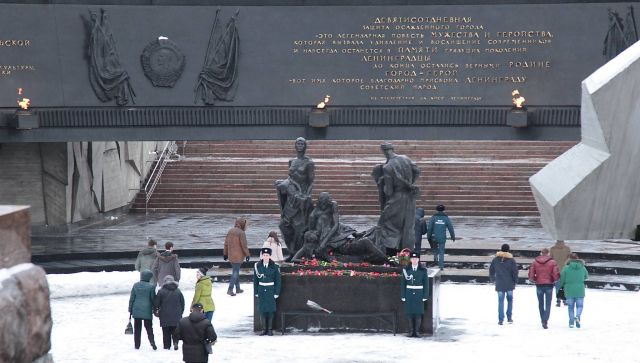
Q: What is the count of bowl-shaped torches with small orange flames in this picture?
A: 3